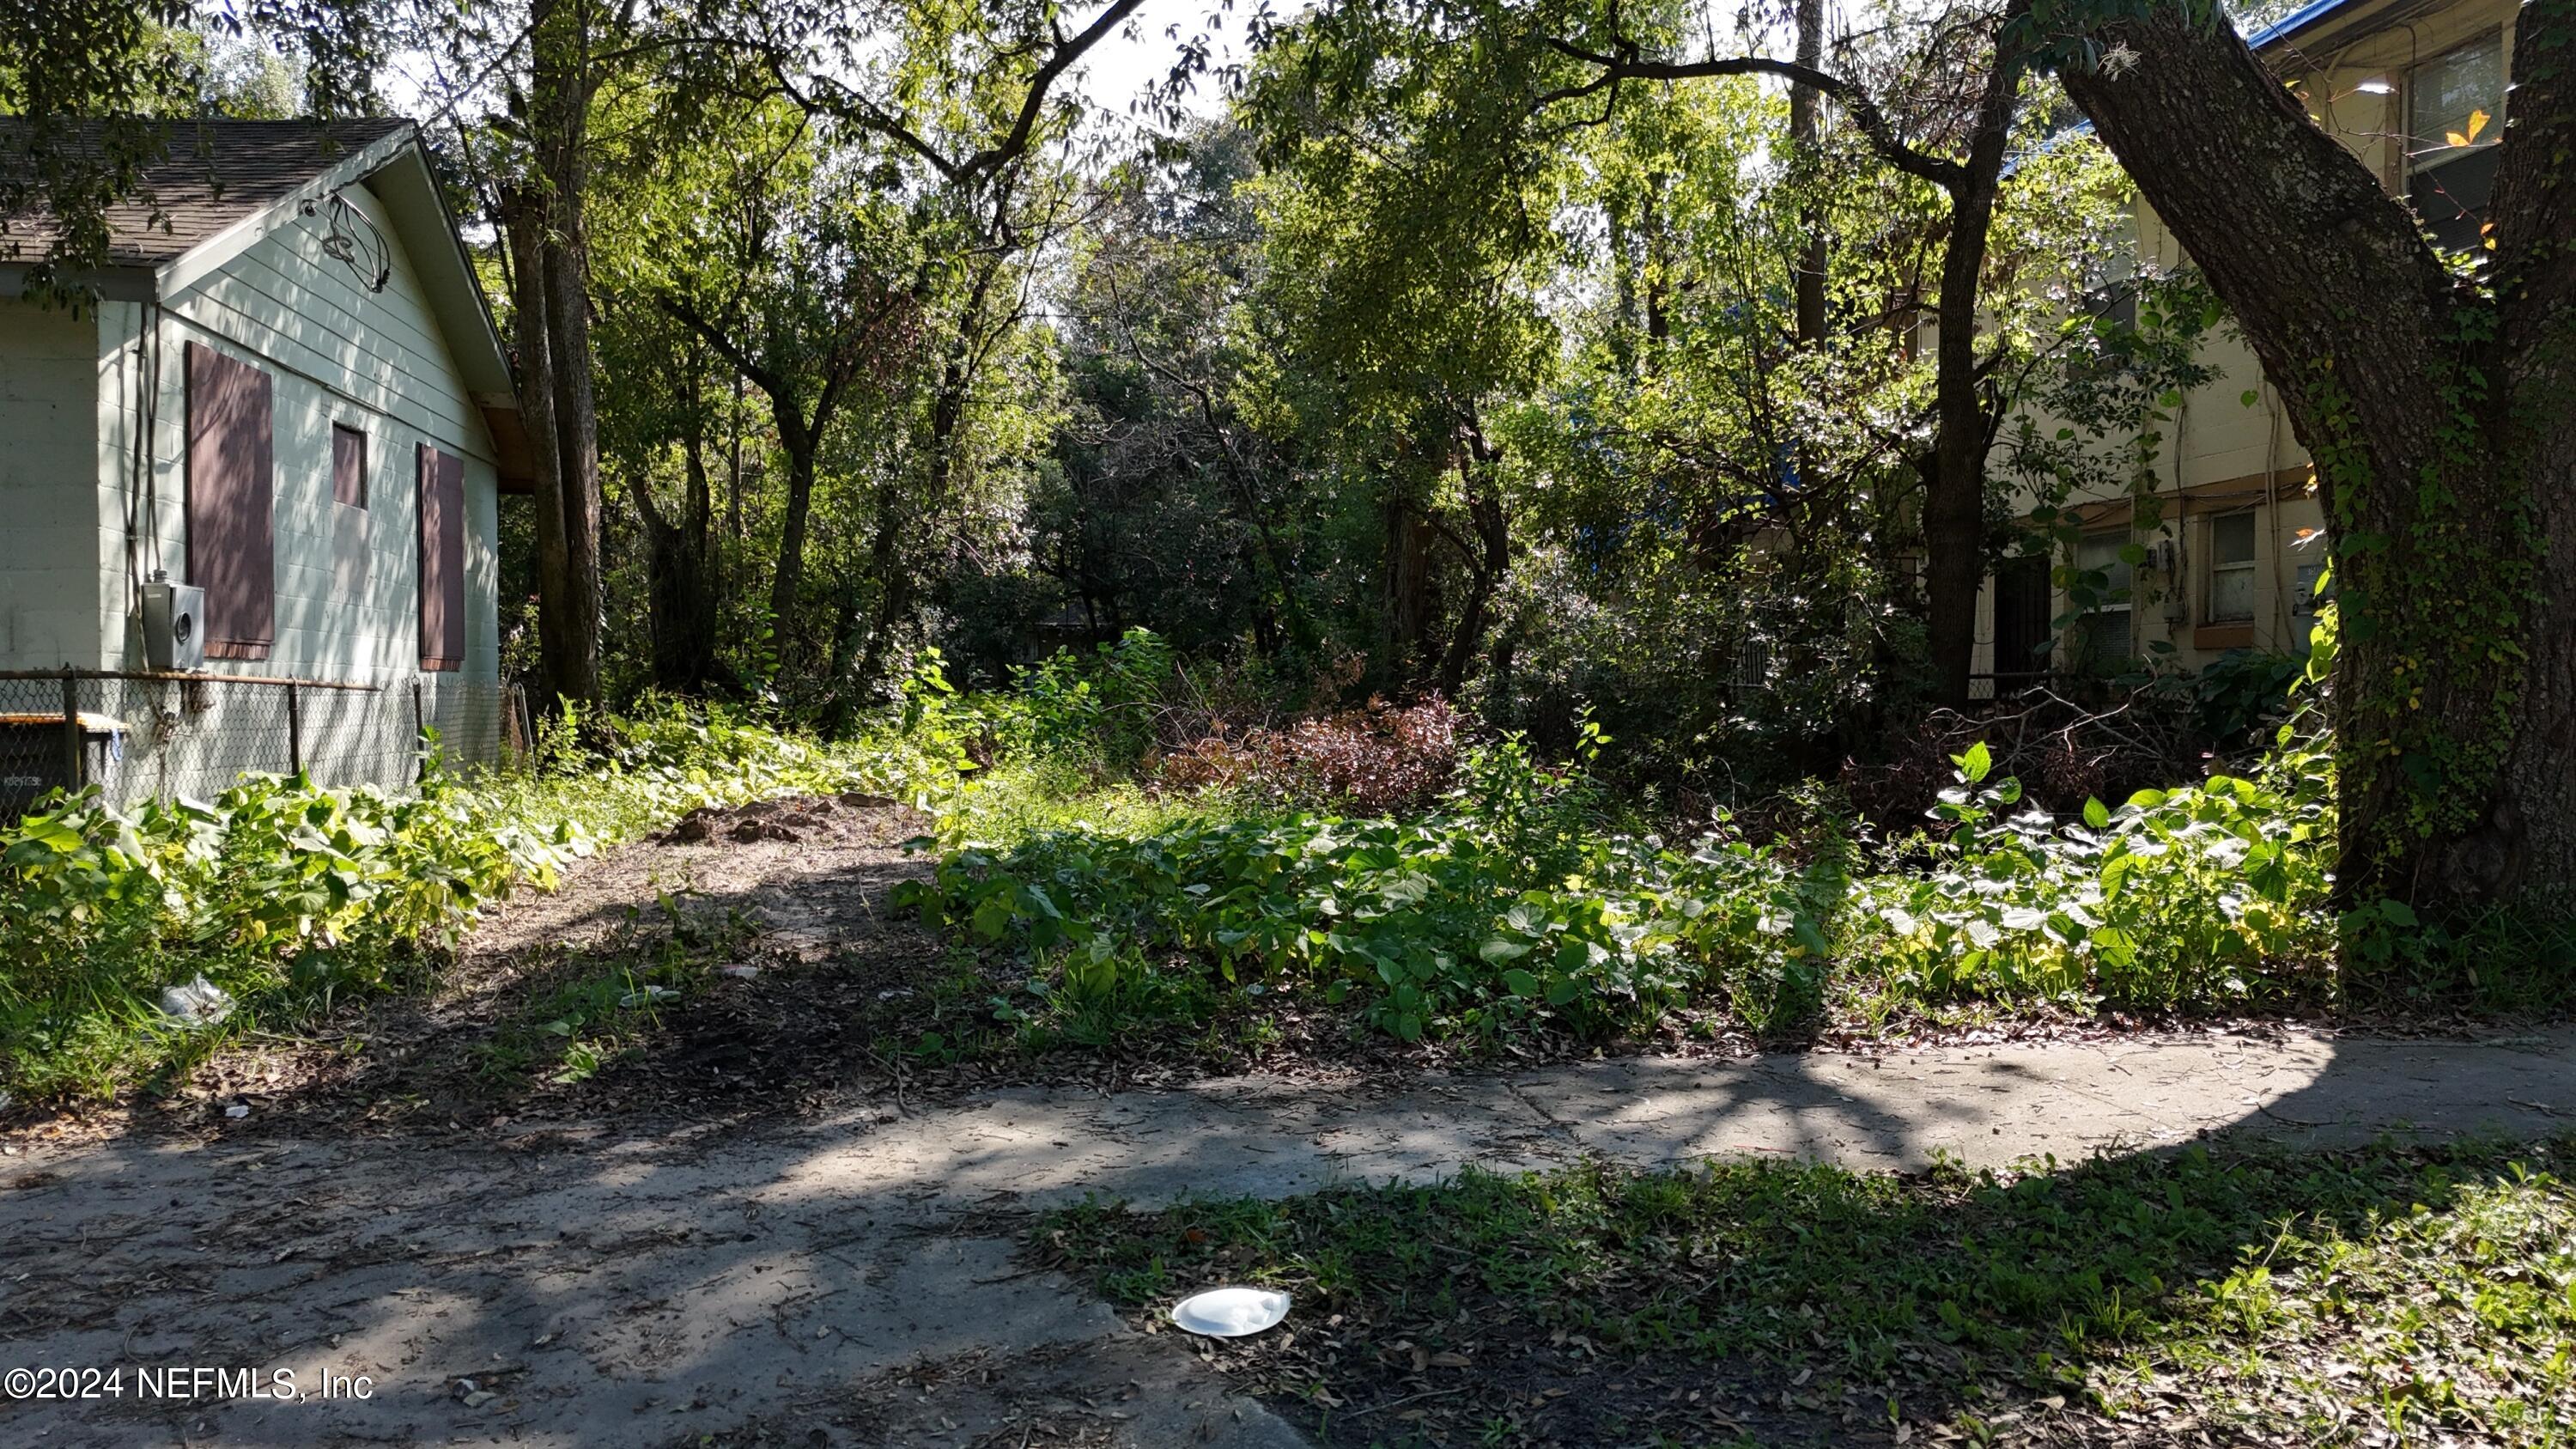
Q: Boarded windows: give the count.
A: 3